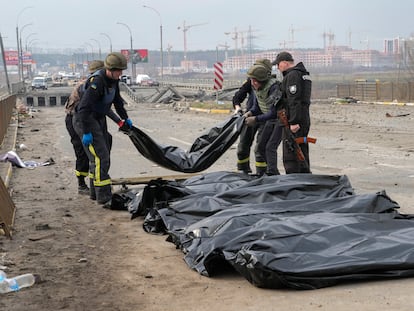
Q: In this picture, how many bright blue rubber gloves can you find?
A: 2